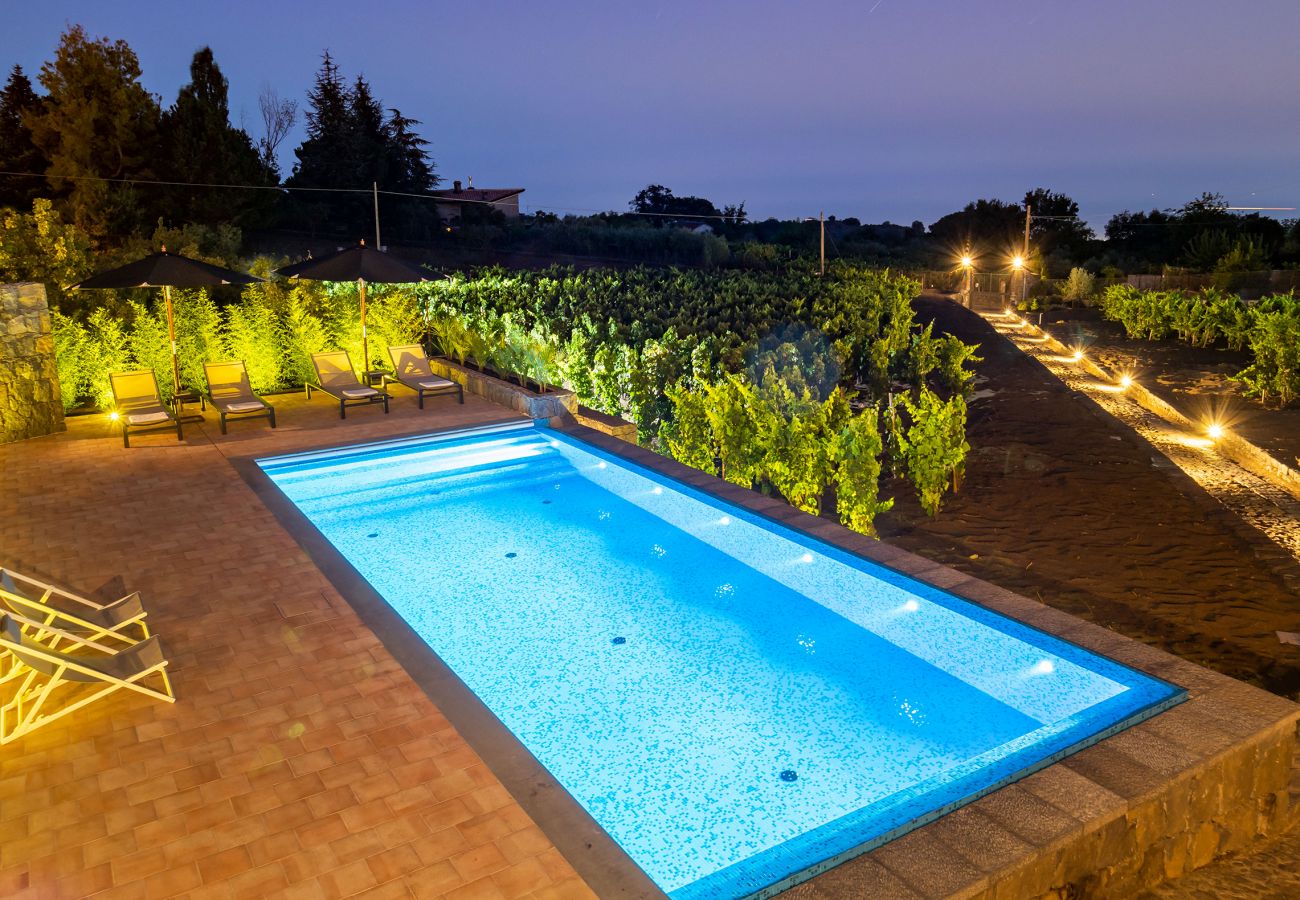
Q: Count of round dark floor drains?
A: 5